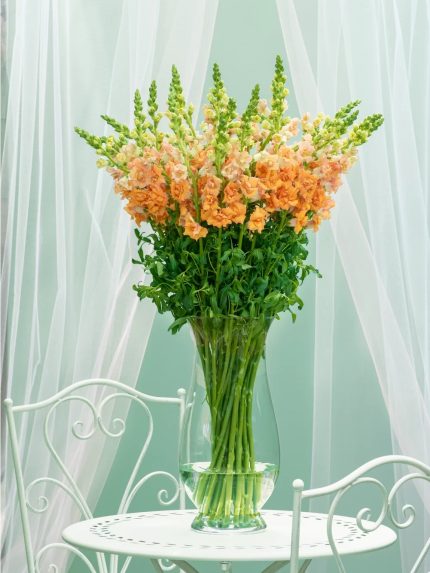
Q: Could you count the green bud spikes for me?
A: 12